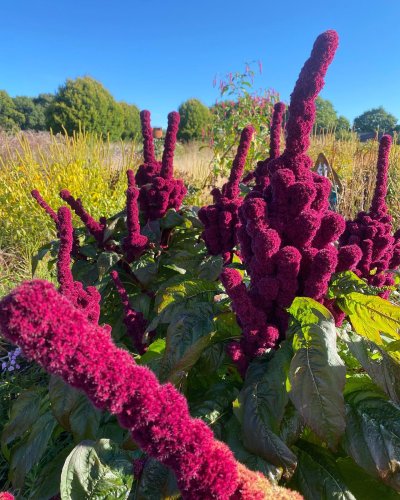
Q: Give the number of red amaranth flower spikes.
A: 12